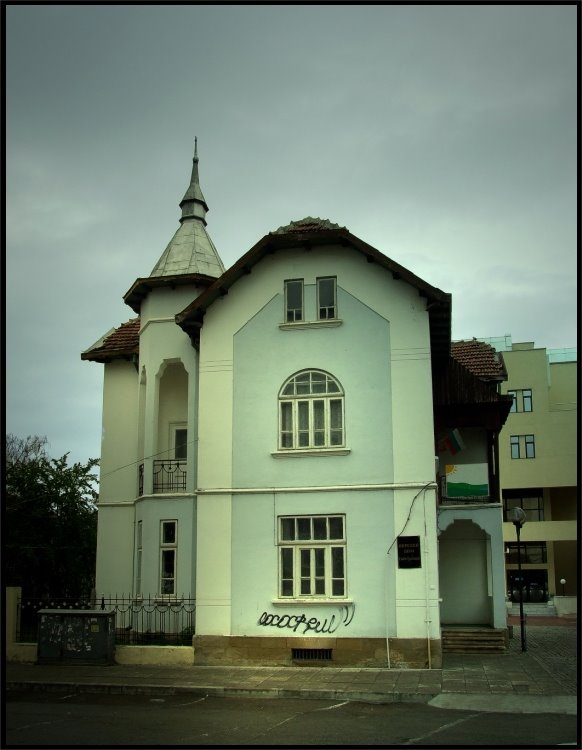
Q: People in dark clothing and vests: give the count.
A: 0